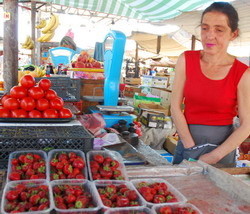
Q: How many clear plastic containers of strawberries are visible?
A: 9